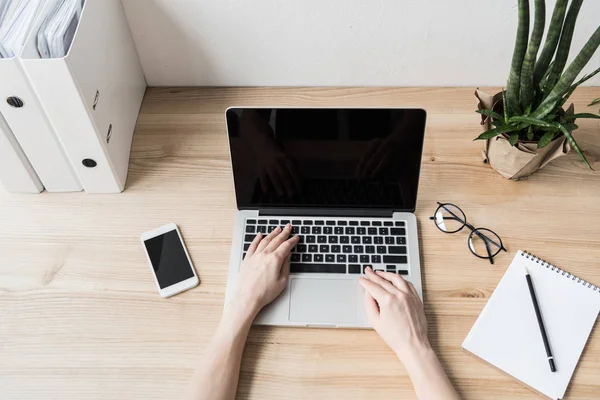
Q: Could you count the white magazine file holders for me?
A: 3